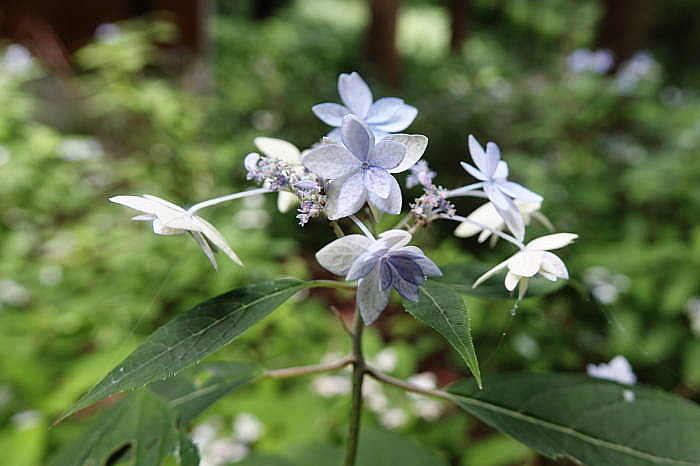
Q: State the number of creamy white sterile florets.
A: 4